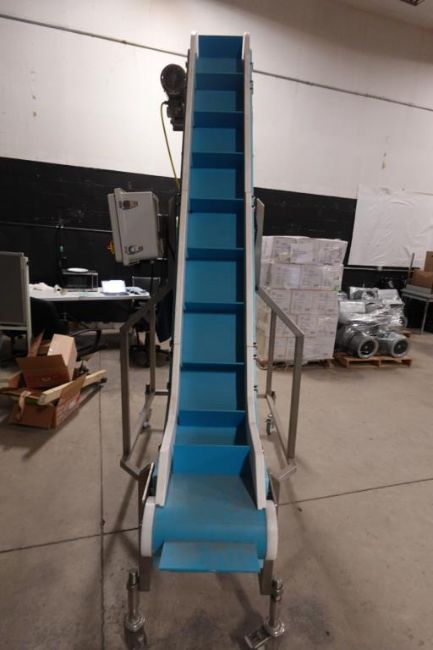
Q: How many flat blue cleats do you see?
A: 11